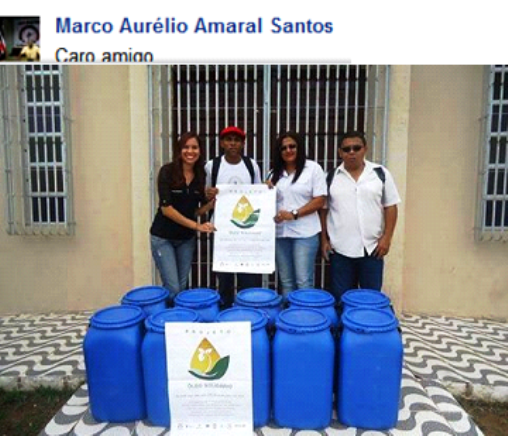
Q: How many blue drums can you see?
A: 10